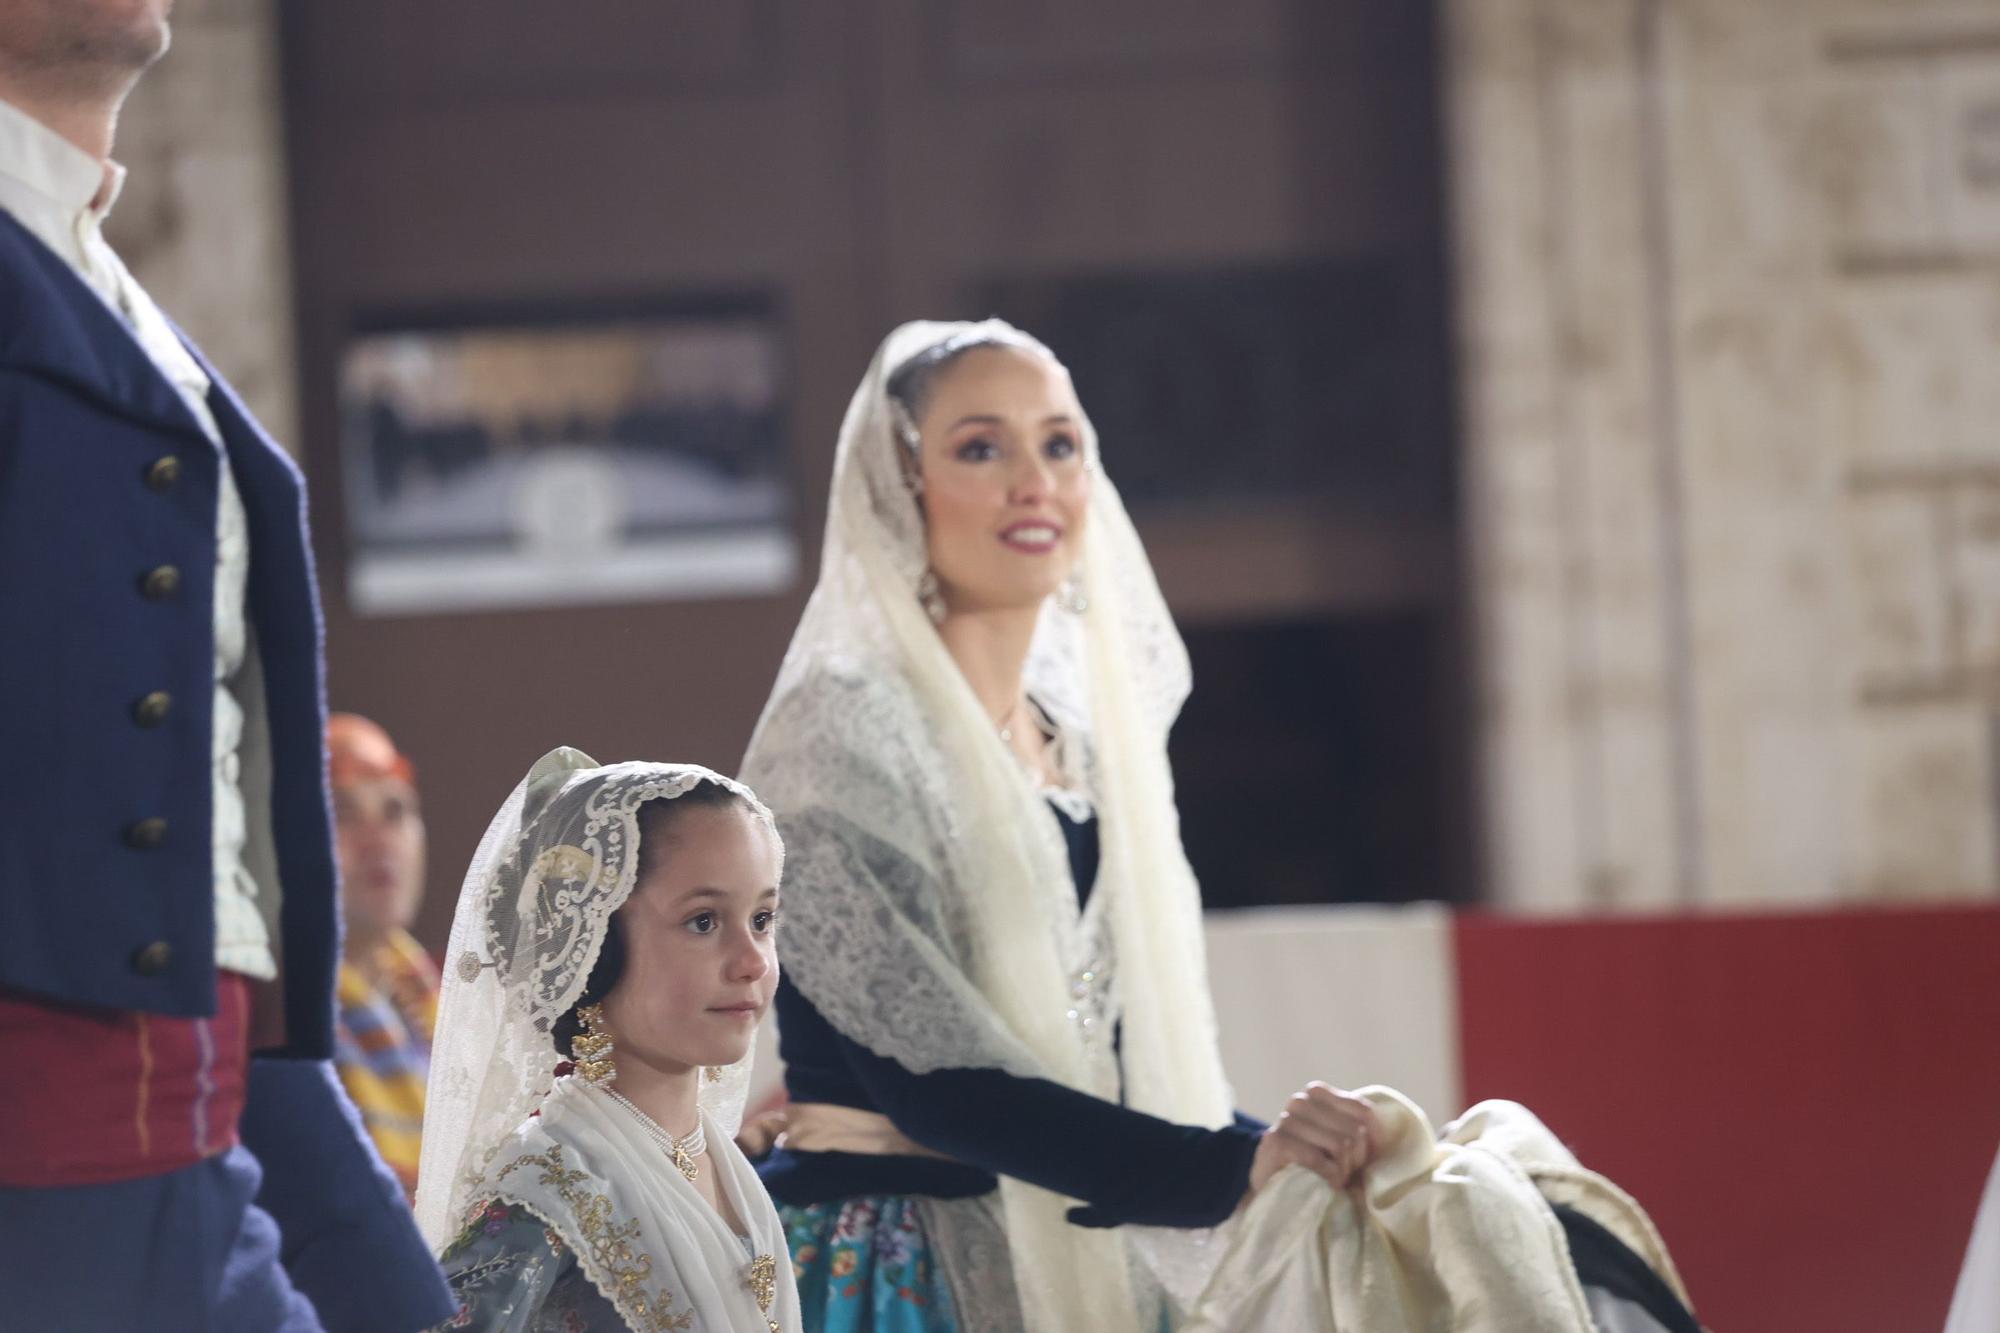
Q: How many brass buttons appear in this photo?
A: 5